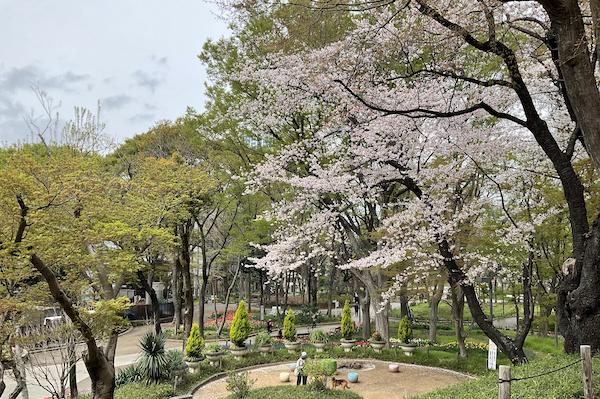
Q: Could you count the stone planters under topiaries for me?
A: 5